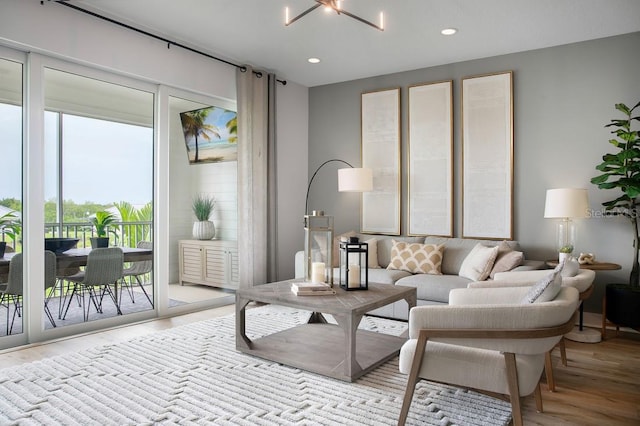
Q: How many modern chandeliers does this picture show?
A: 1